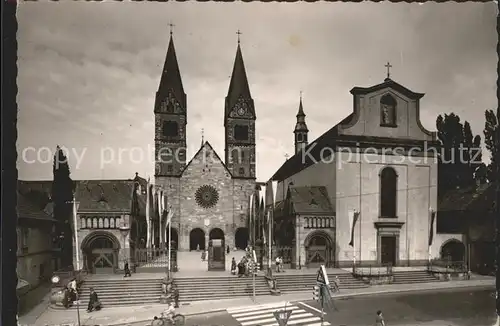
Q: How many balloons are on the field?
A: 0